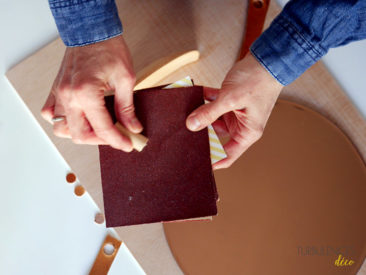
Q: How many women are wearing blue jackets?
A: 1